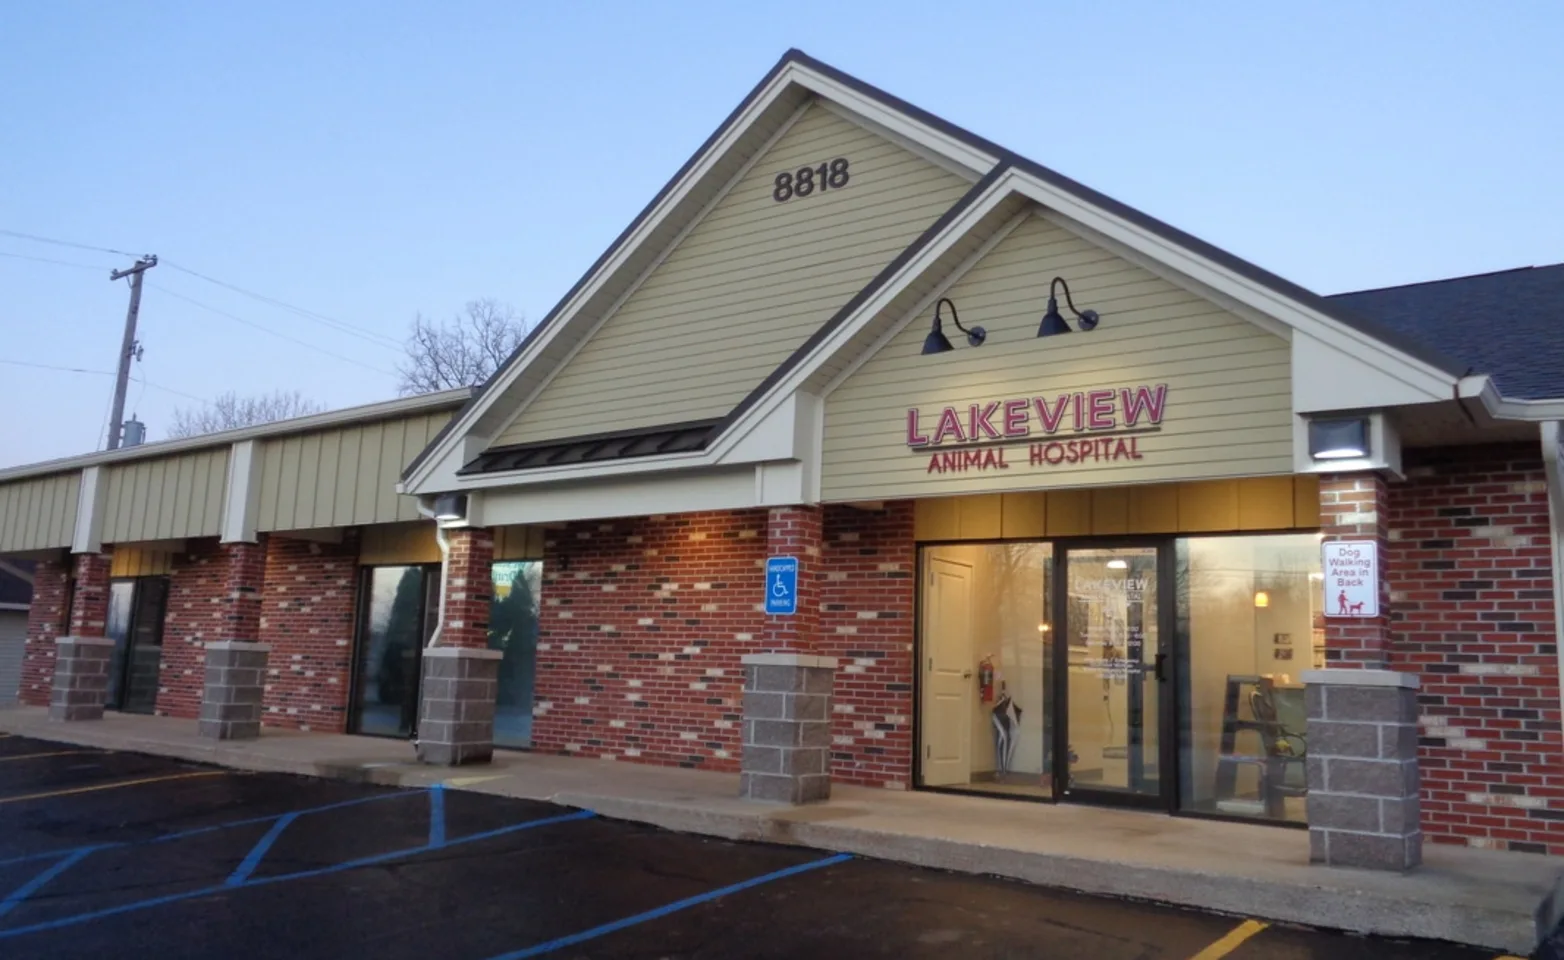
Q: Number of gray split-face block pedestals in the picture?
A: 5